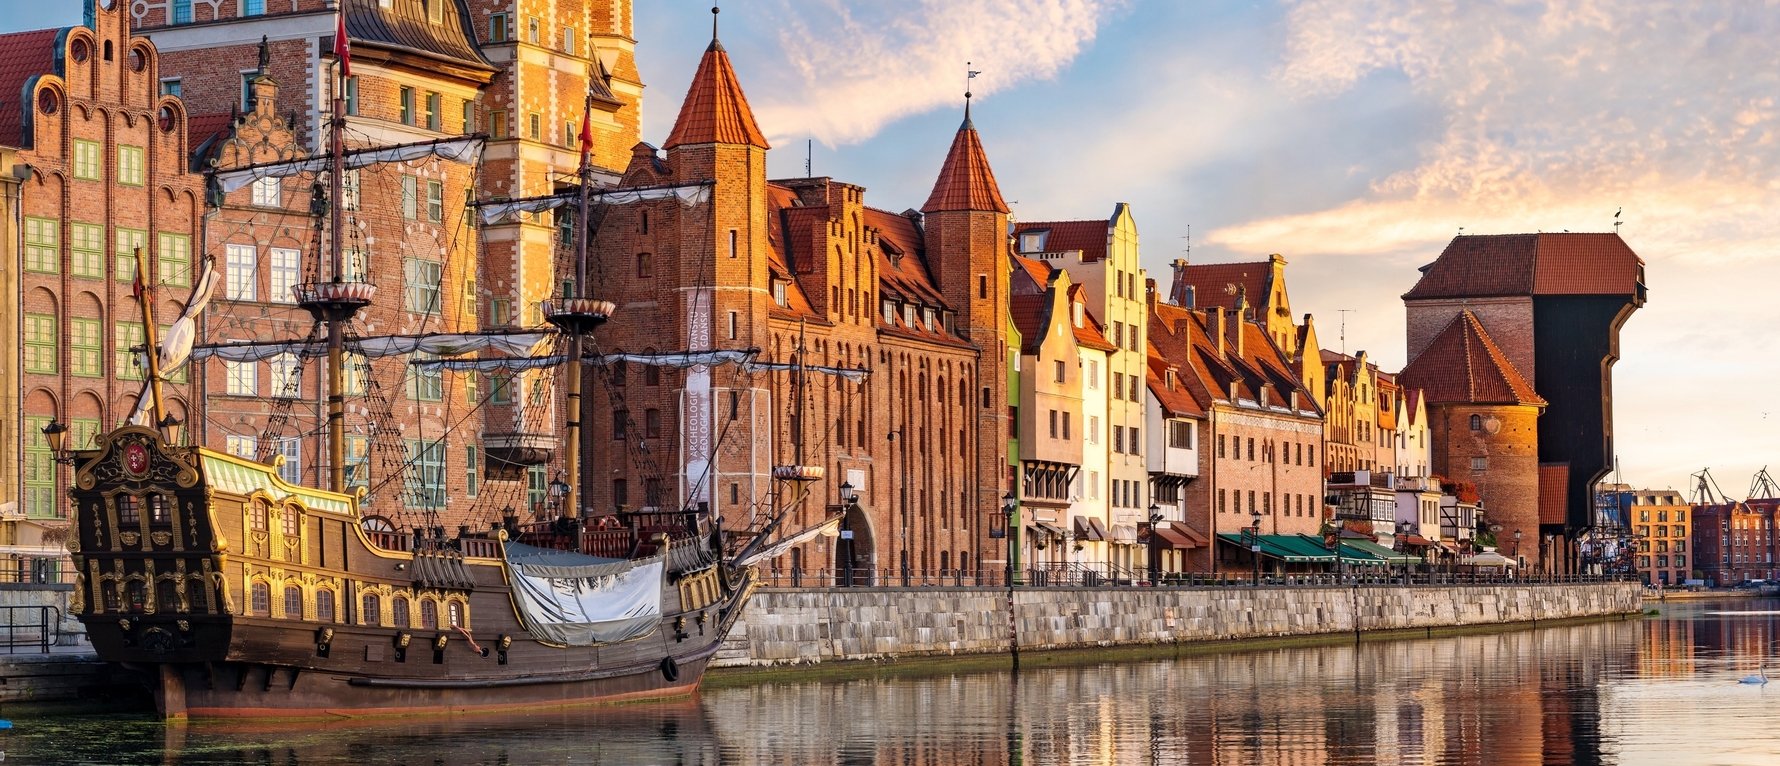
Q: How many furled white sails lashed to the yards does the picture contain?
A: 7